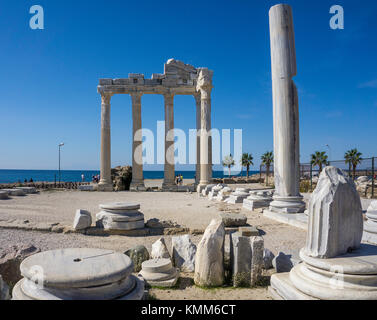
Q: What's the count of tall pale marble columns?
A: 6